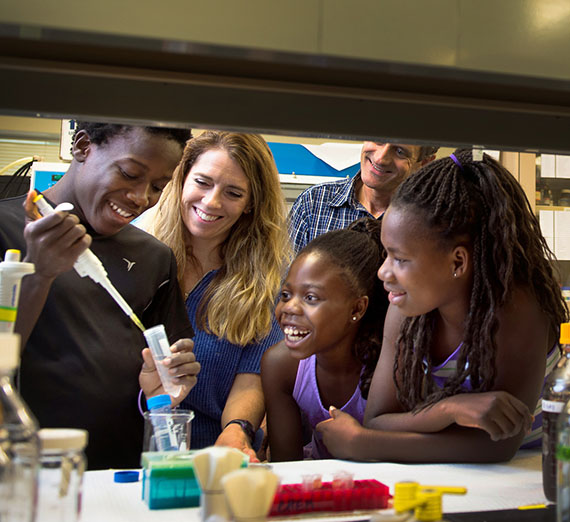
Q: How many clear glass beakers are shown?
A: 1